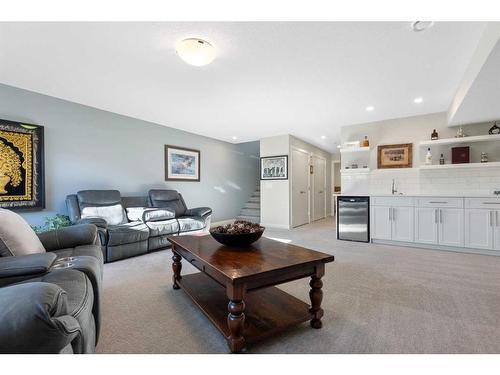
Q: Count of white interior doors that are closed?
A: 2